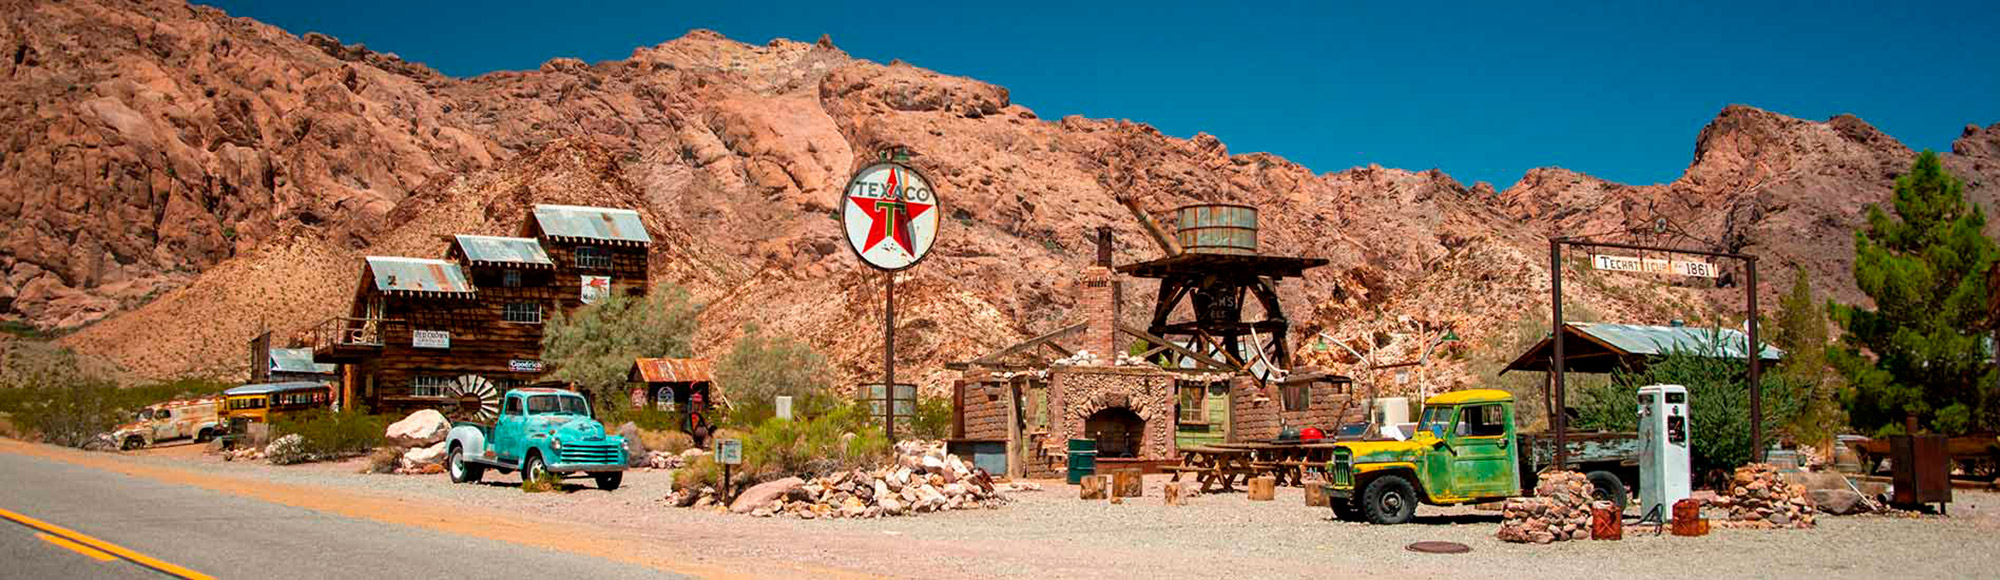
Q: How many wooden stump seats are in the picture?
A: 5